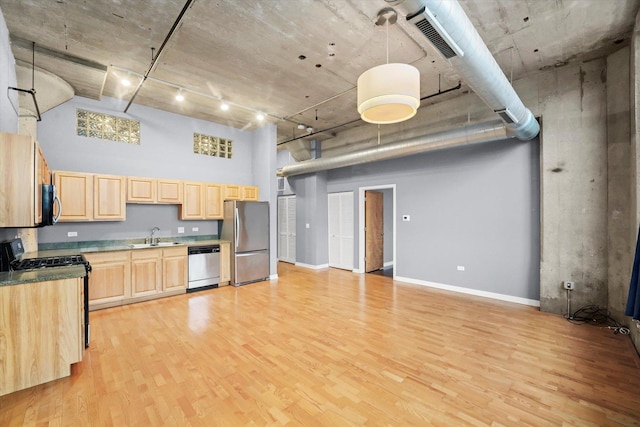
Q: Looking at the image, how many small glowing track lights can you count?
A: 4